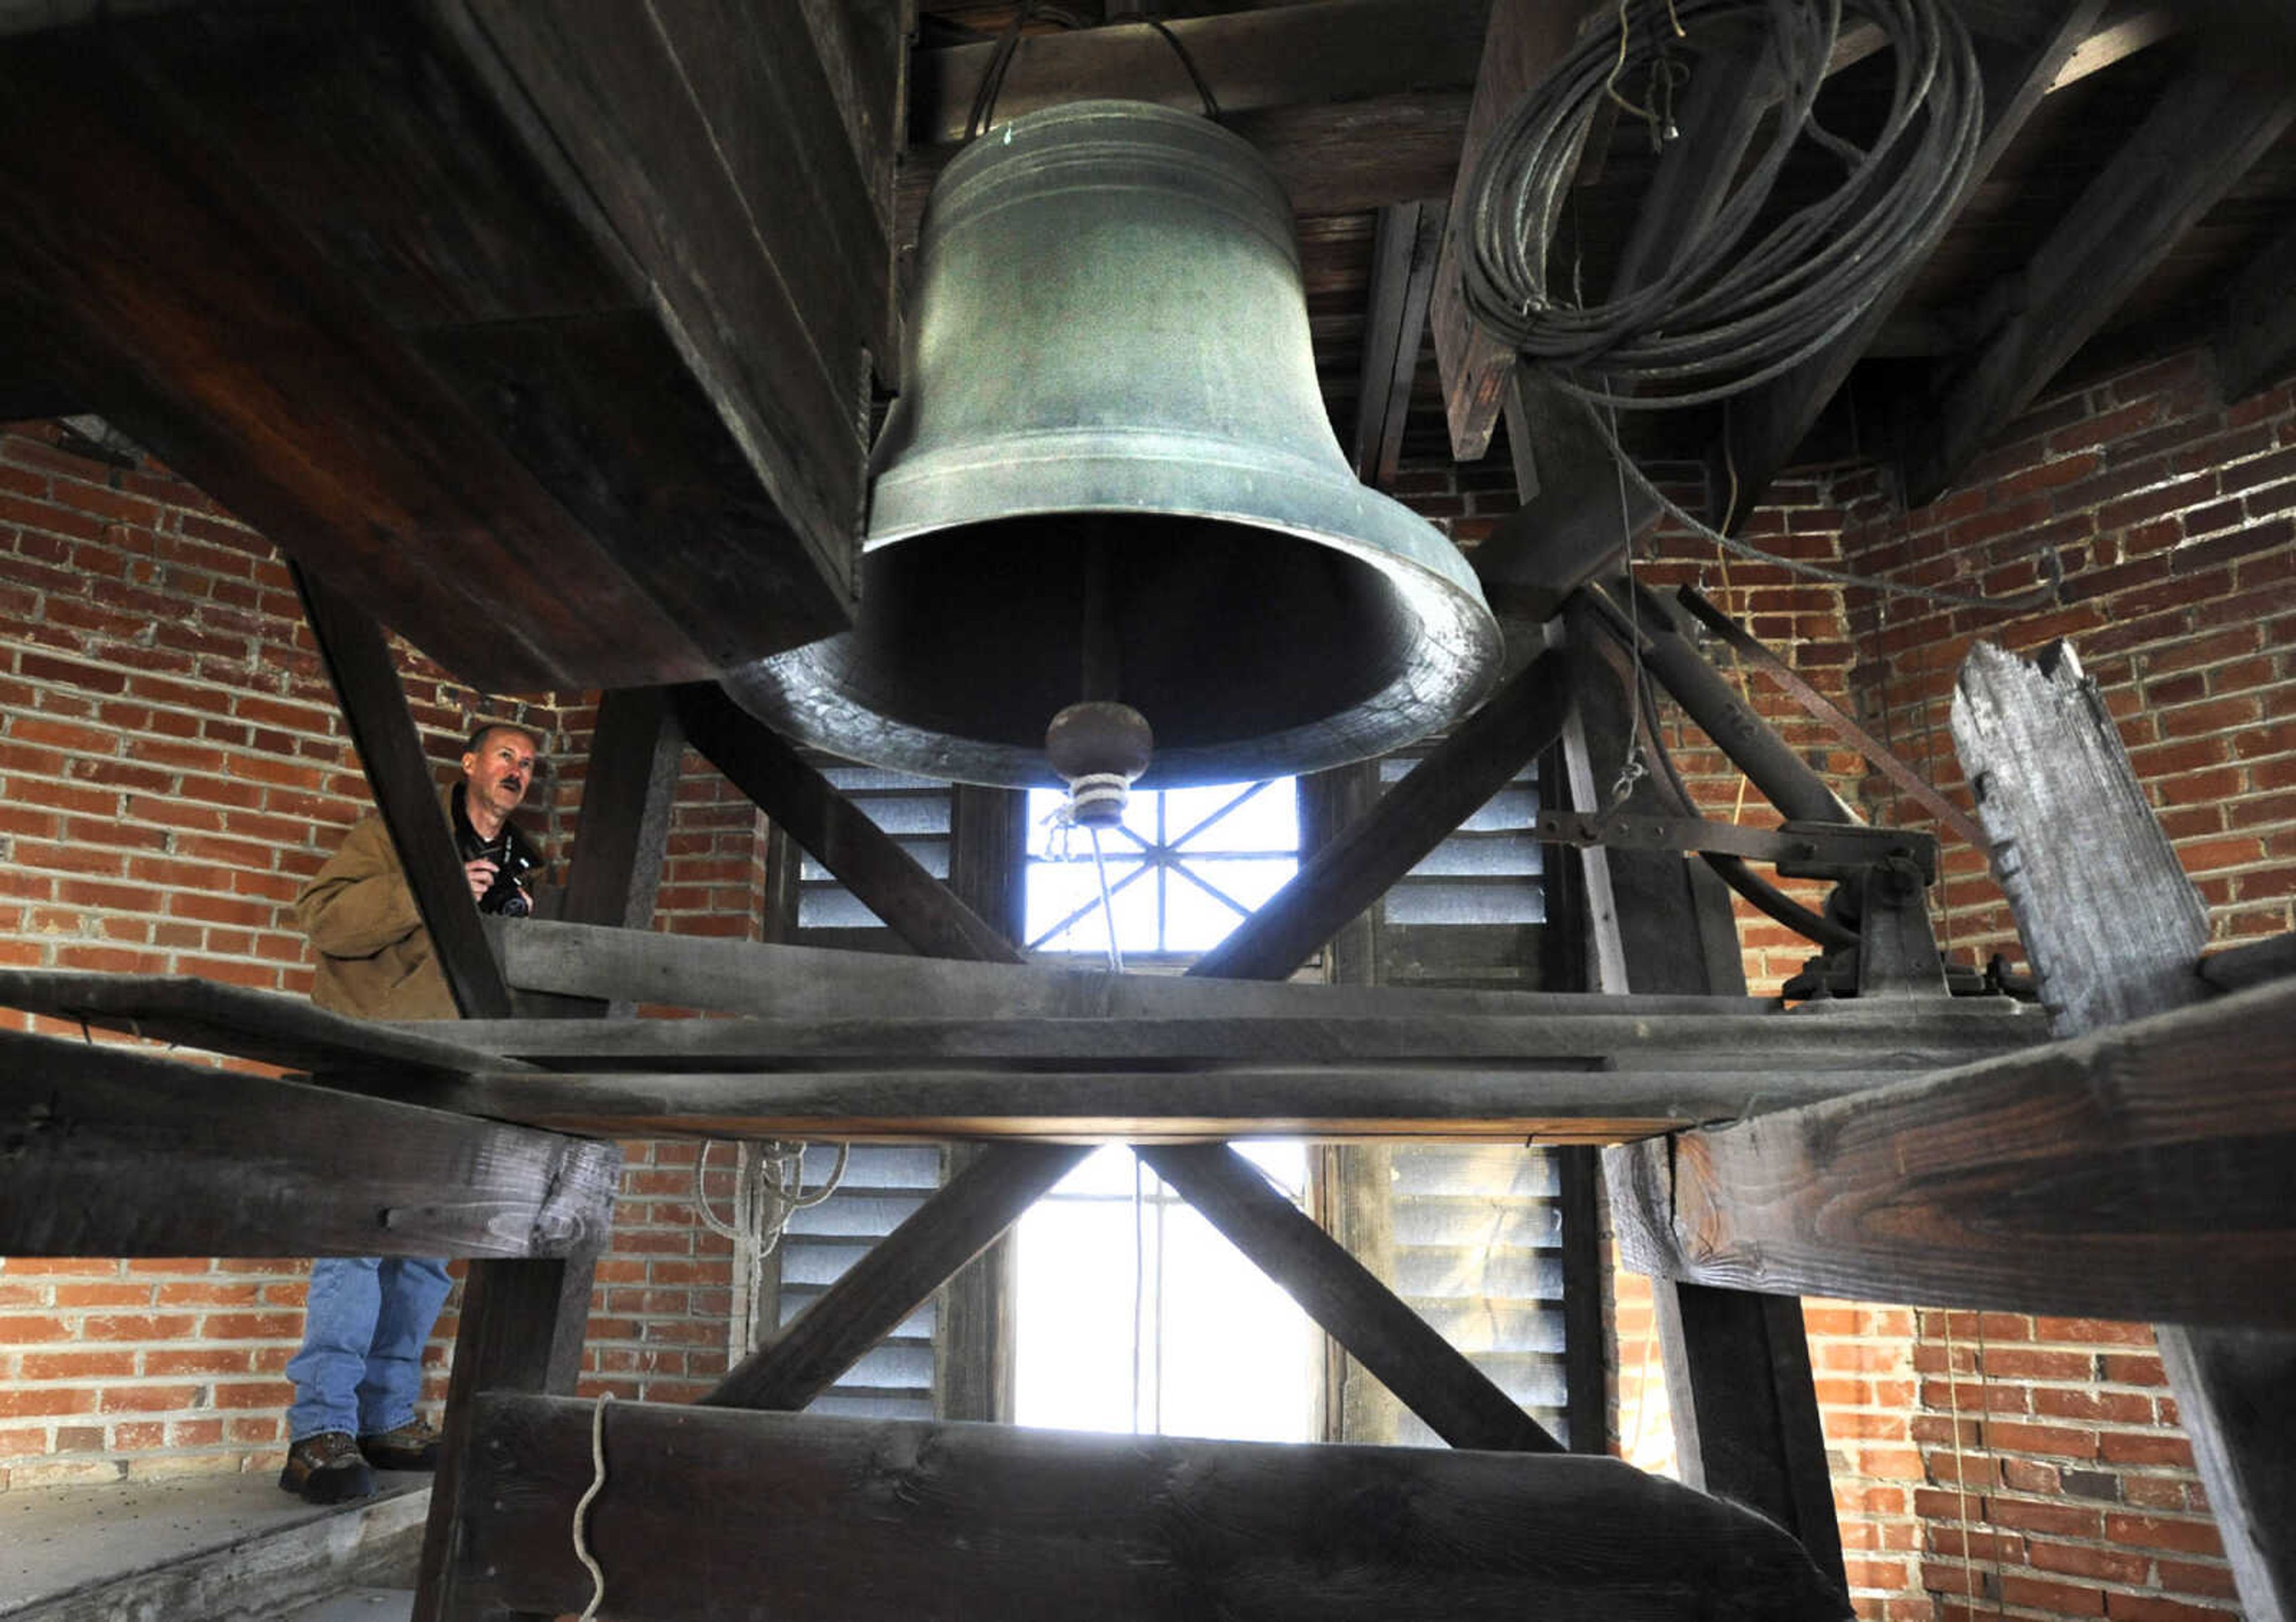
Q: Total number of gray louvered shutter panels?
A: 4